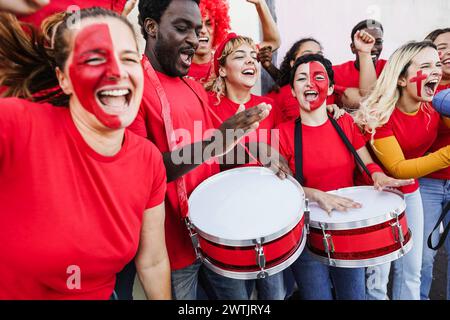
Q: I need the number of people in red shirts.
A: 9